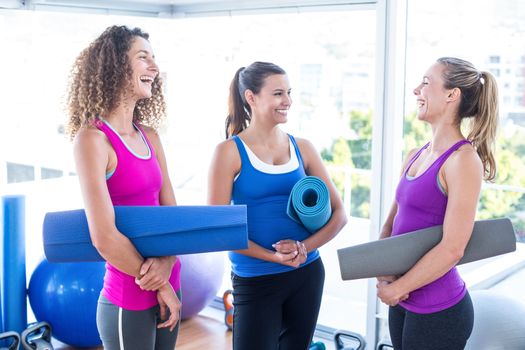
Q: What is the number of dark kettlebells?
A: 4